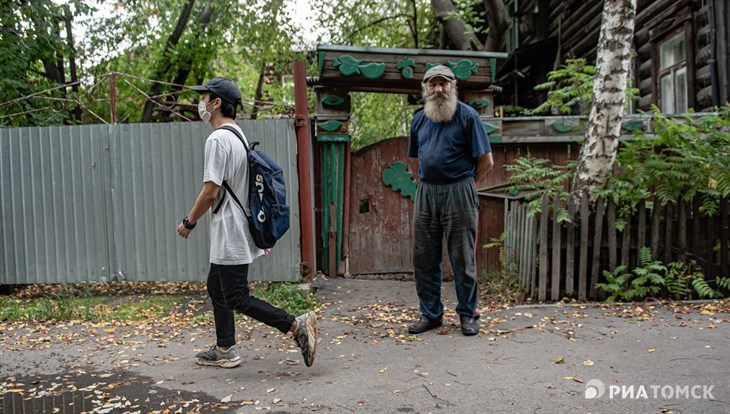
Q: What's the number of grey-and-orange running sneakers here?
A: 2